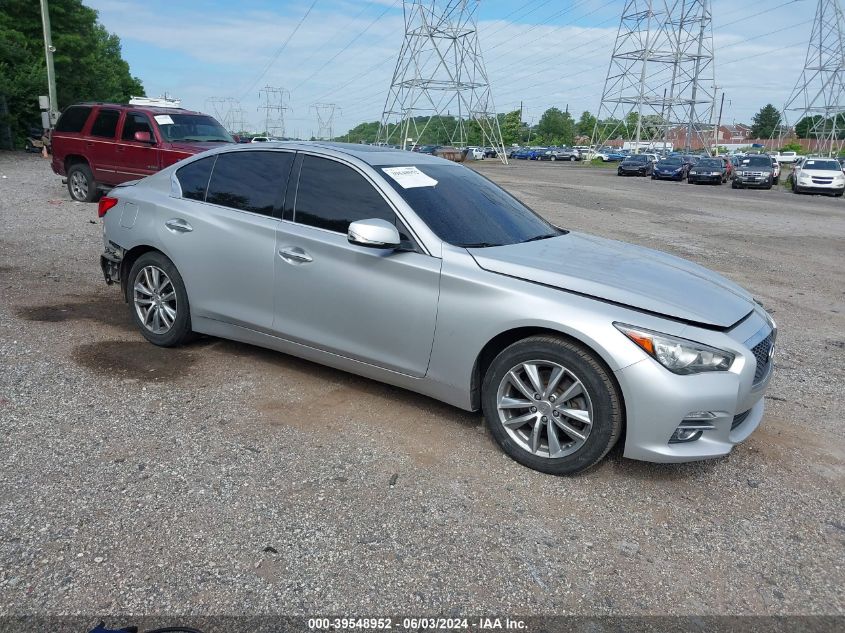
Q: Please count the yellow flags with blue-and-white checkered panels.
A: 0